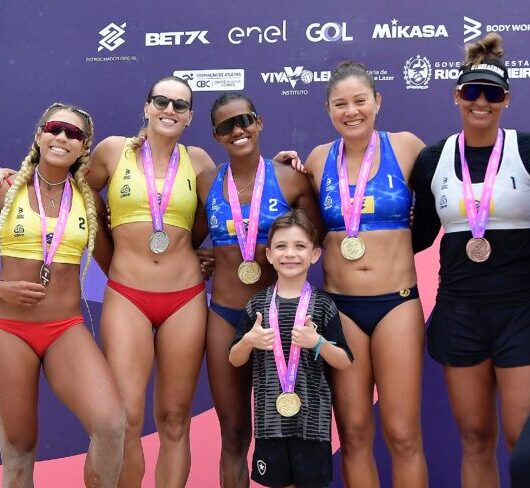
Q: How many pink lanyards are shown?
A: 6